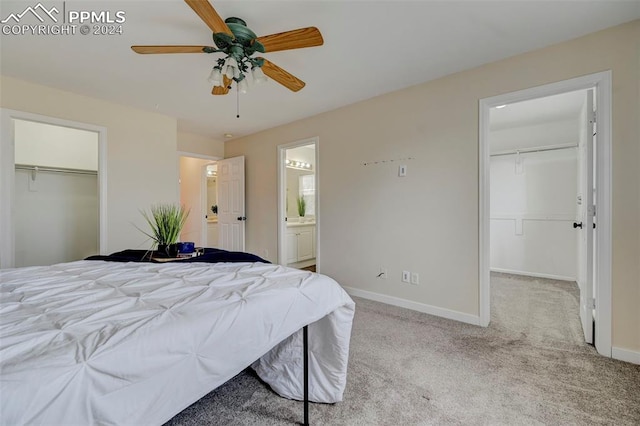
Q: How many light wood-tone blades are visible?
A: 5